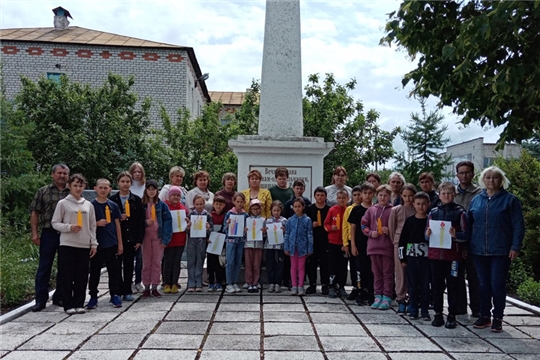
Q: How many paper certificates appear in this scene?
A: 7